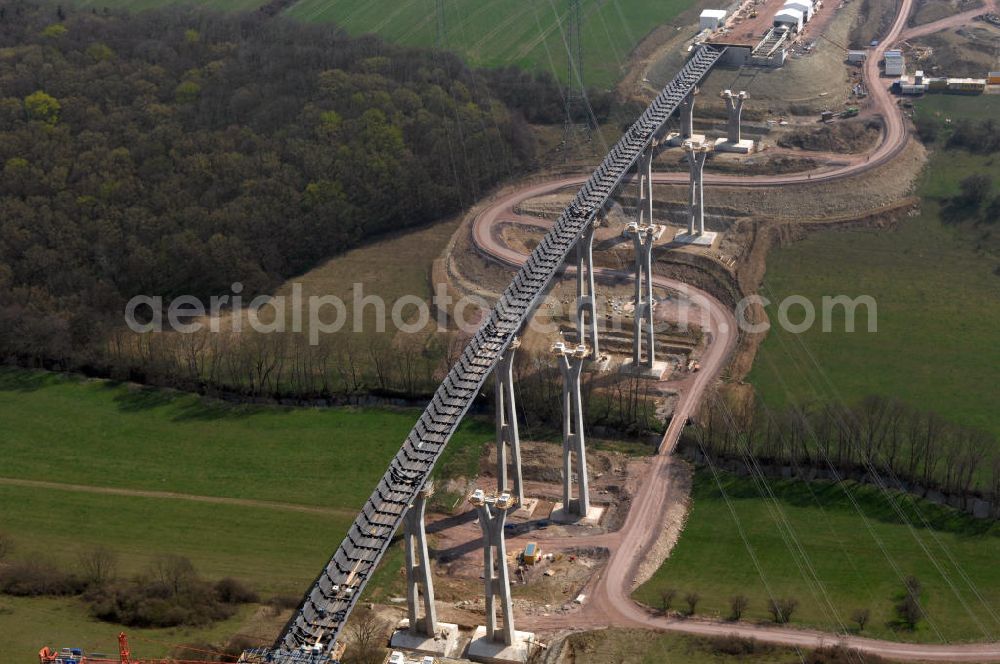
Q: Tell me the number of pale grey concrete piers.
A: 10